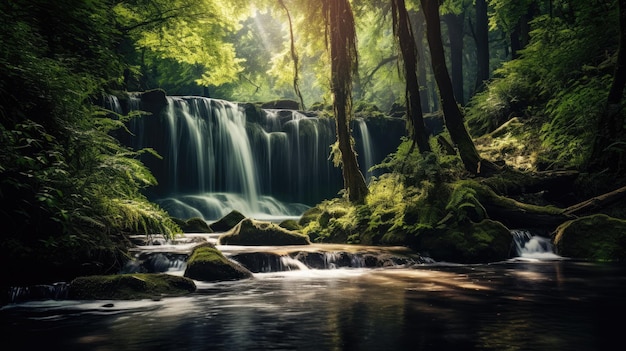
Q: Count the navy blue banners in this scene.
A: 0